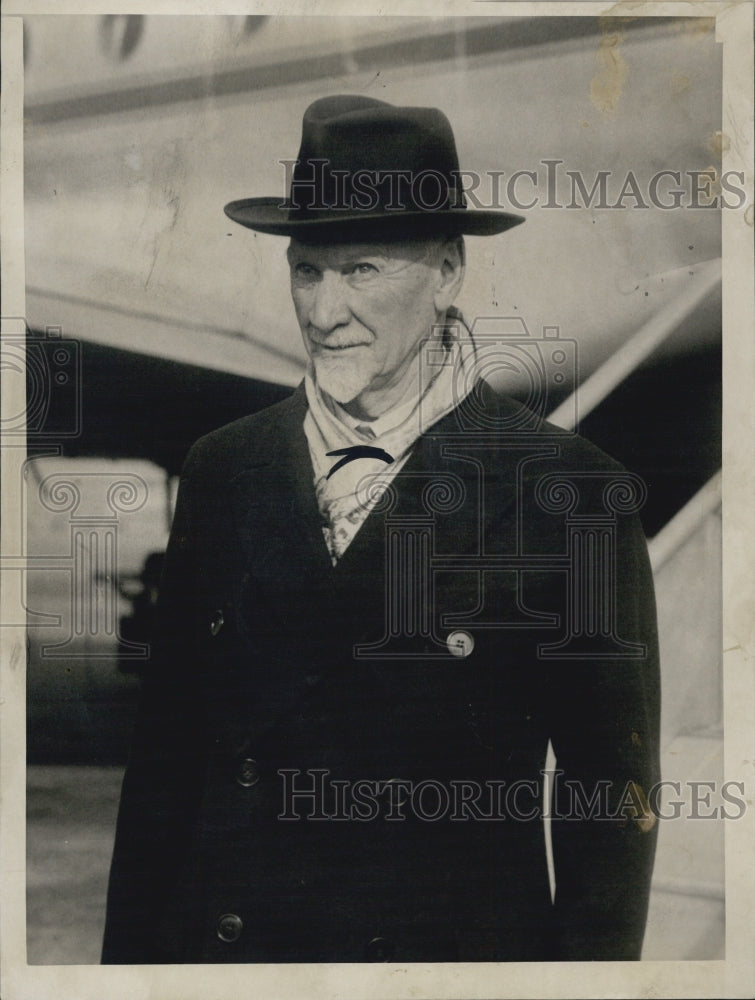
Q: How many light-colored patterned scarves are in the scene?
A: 1